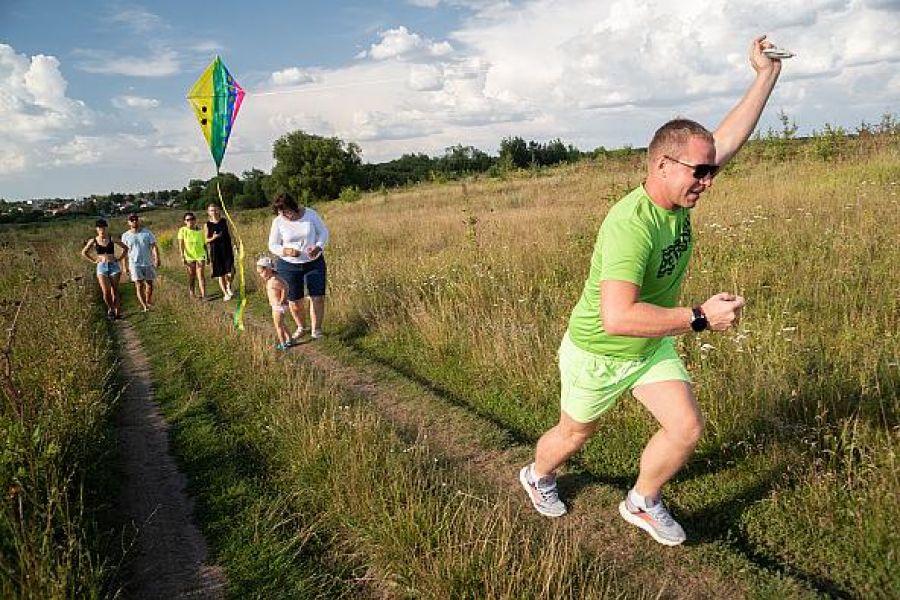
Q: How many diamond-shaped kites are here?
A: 1